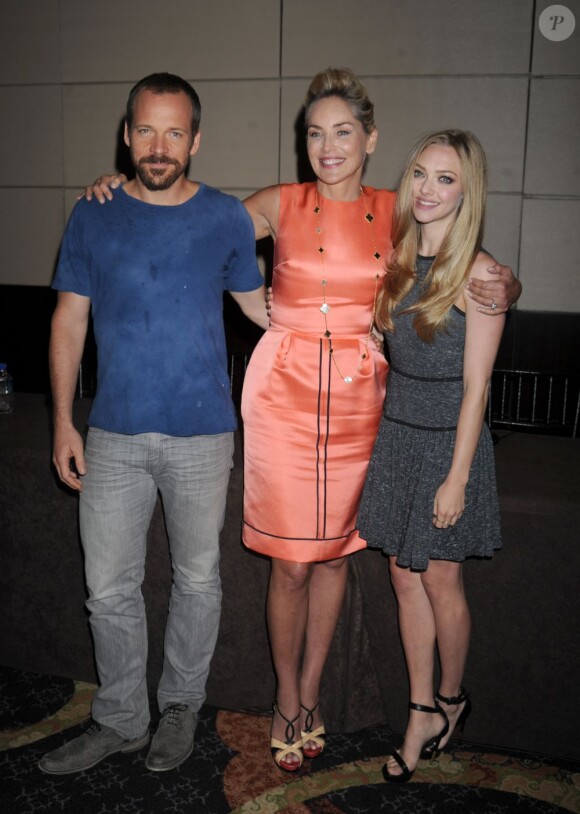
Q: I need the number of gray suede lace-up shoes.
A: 2